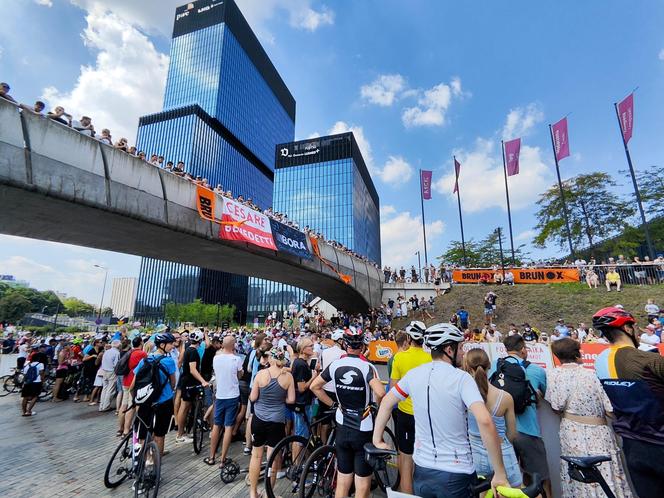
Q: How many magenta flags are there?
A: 5